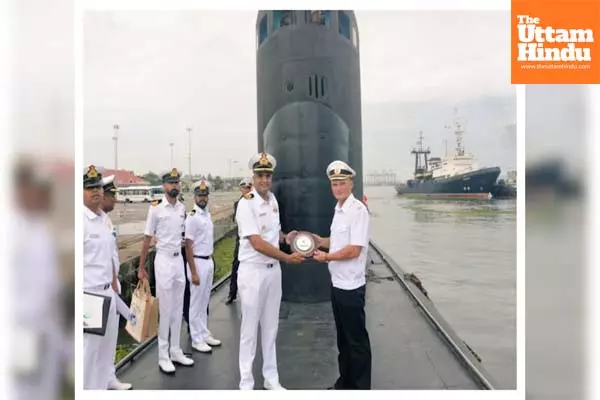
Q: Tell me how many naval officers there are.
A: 7